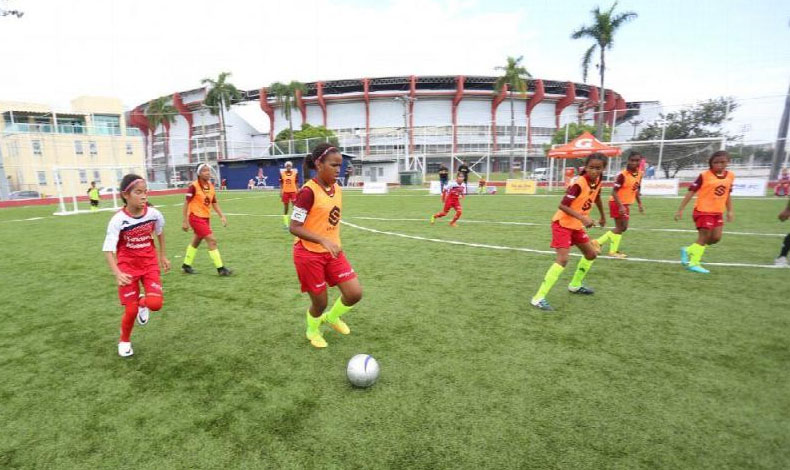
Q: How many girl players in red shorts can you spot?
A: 8